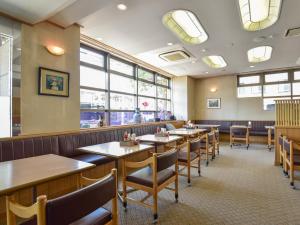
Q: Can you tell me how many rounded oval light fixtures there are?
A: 4